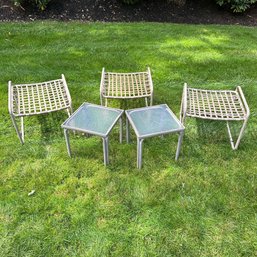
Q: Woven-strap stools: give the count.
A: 3